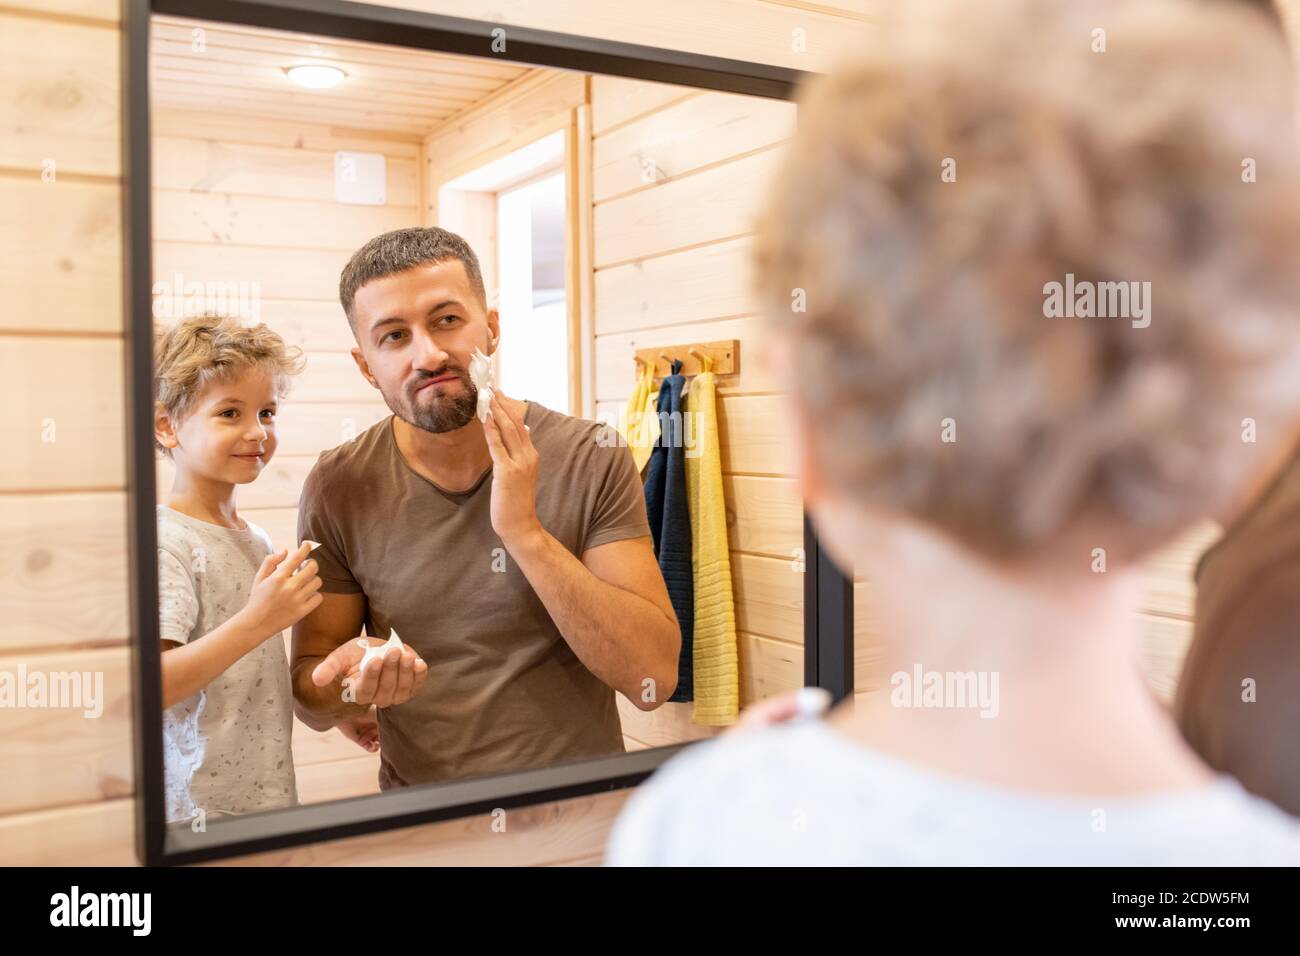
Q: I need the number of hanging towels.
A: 3